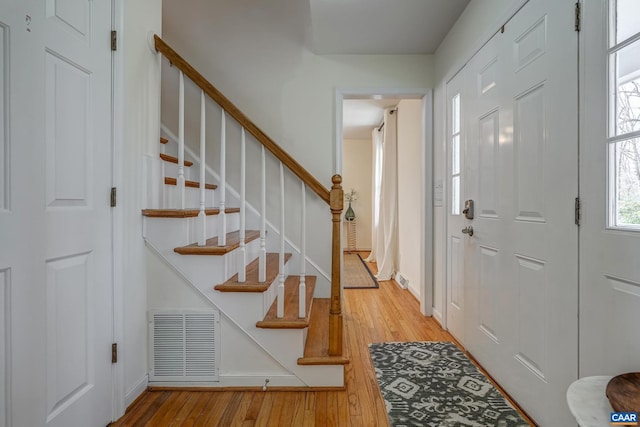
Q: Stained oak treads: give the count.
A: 8